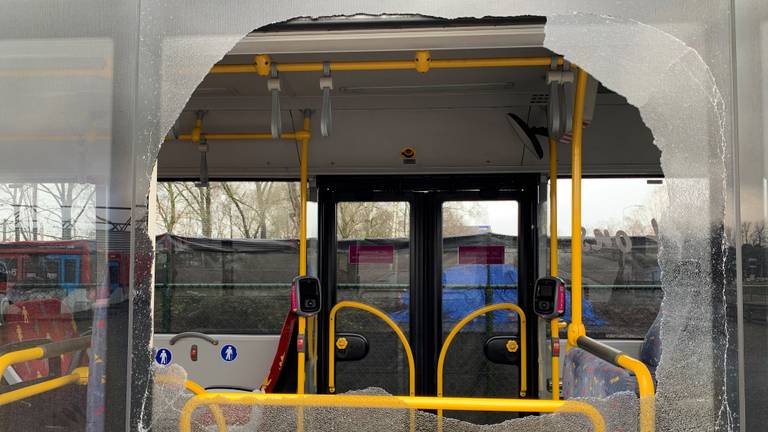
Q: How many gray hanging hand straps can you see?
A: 5